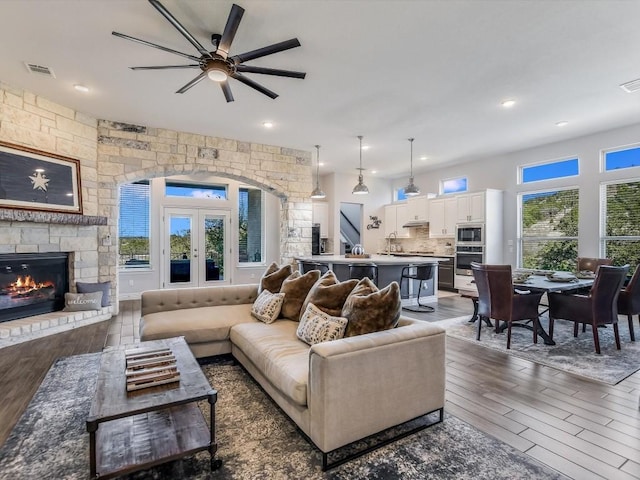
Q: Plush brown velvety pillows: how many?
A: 4